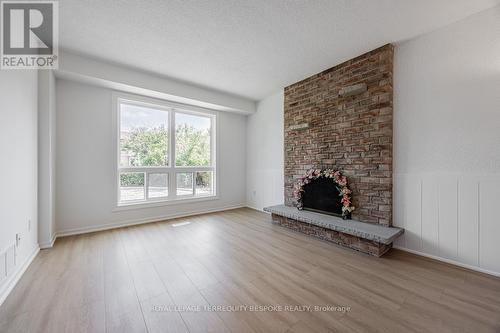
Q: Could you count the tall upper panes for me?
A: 2